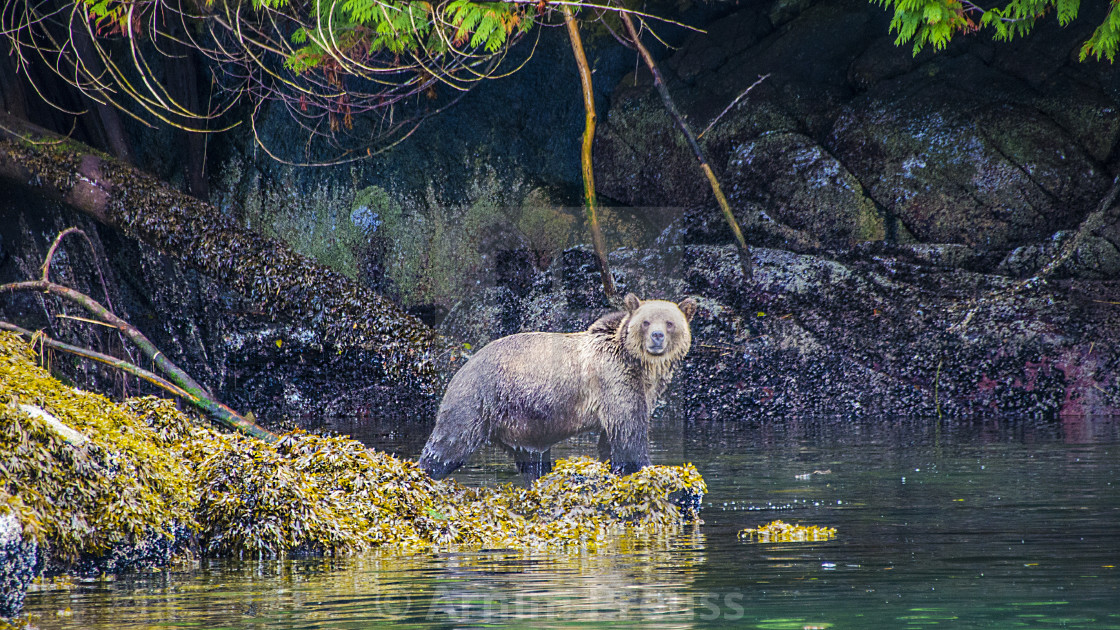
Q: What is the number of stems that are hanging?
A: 2